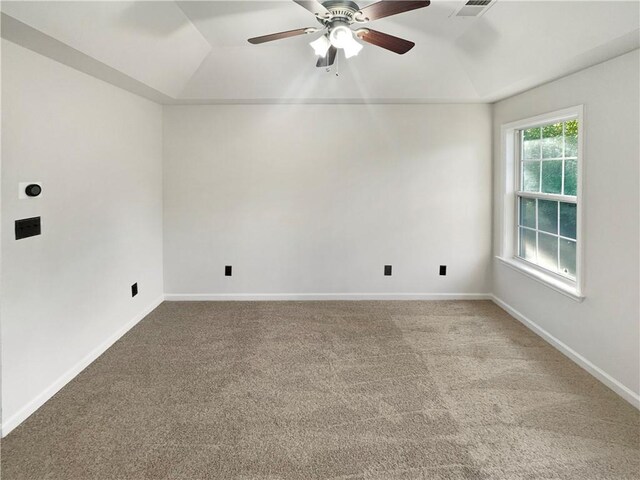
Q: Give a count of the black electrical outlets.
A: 4